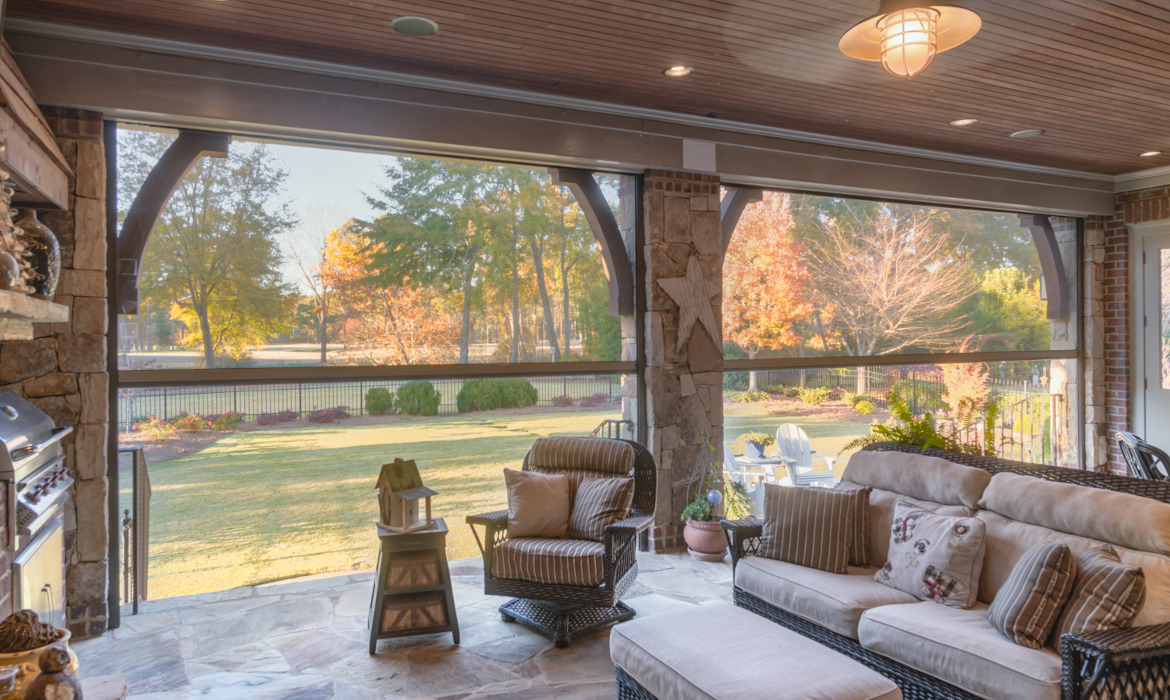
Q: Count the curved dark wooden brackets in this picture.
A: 4